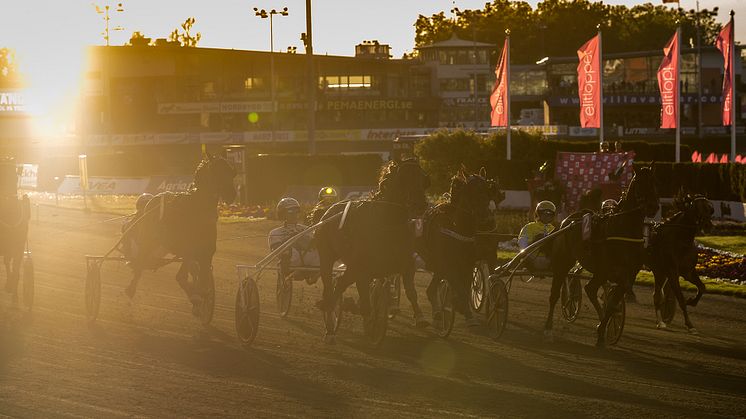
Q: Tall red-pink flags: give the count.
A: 4